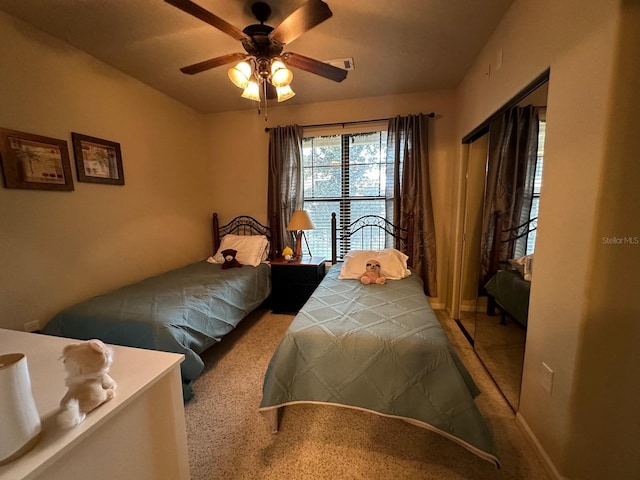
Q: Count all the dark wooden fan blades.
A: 5